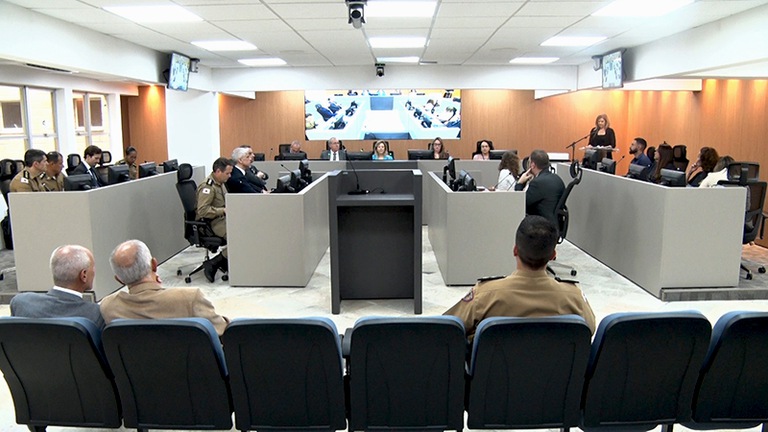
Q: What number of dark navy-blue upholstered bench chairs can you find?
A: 7